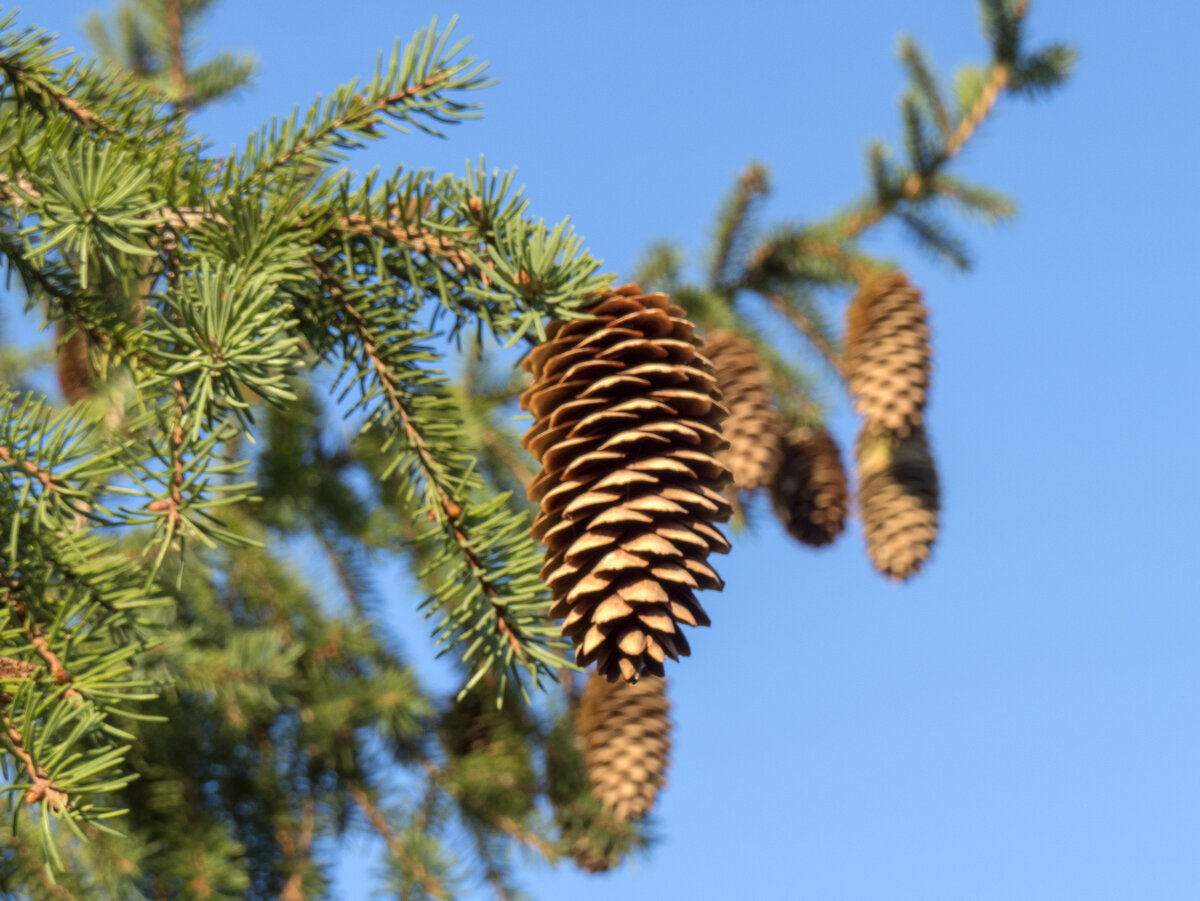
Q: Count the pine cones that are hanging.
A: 6